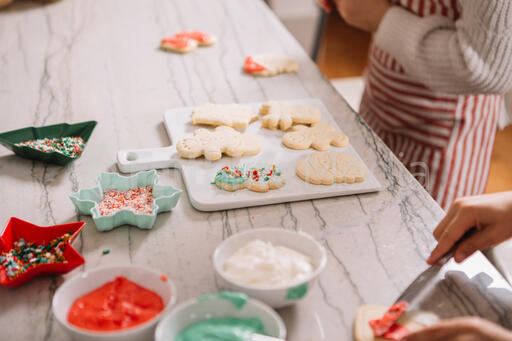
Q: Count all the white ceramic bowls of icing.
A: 3